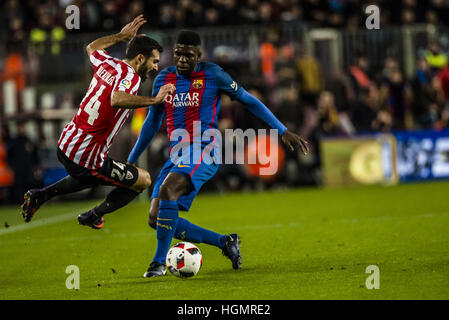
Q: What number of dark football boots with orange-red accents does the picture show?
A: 2